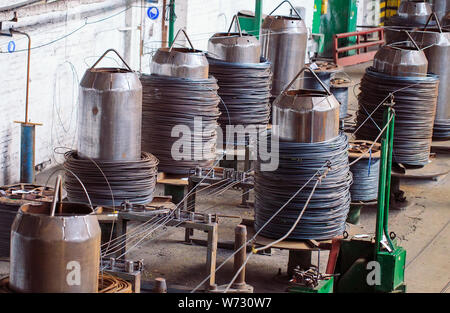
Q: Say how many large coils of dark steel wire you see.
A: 5